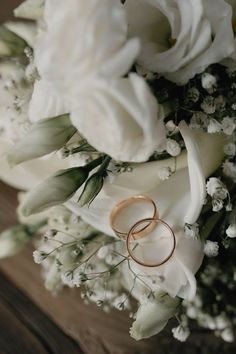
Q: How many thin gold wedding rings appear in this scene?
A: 2